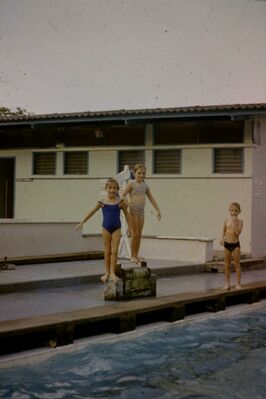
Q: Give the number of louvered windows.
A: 5